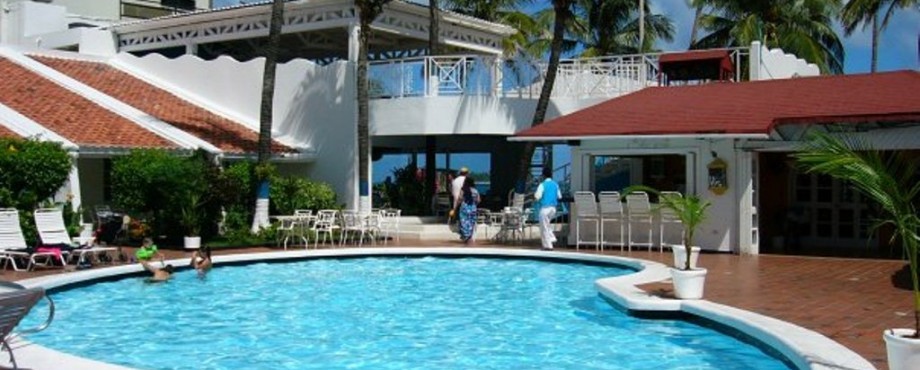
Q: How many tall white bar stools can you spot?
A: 4